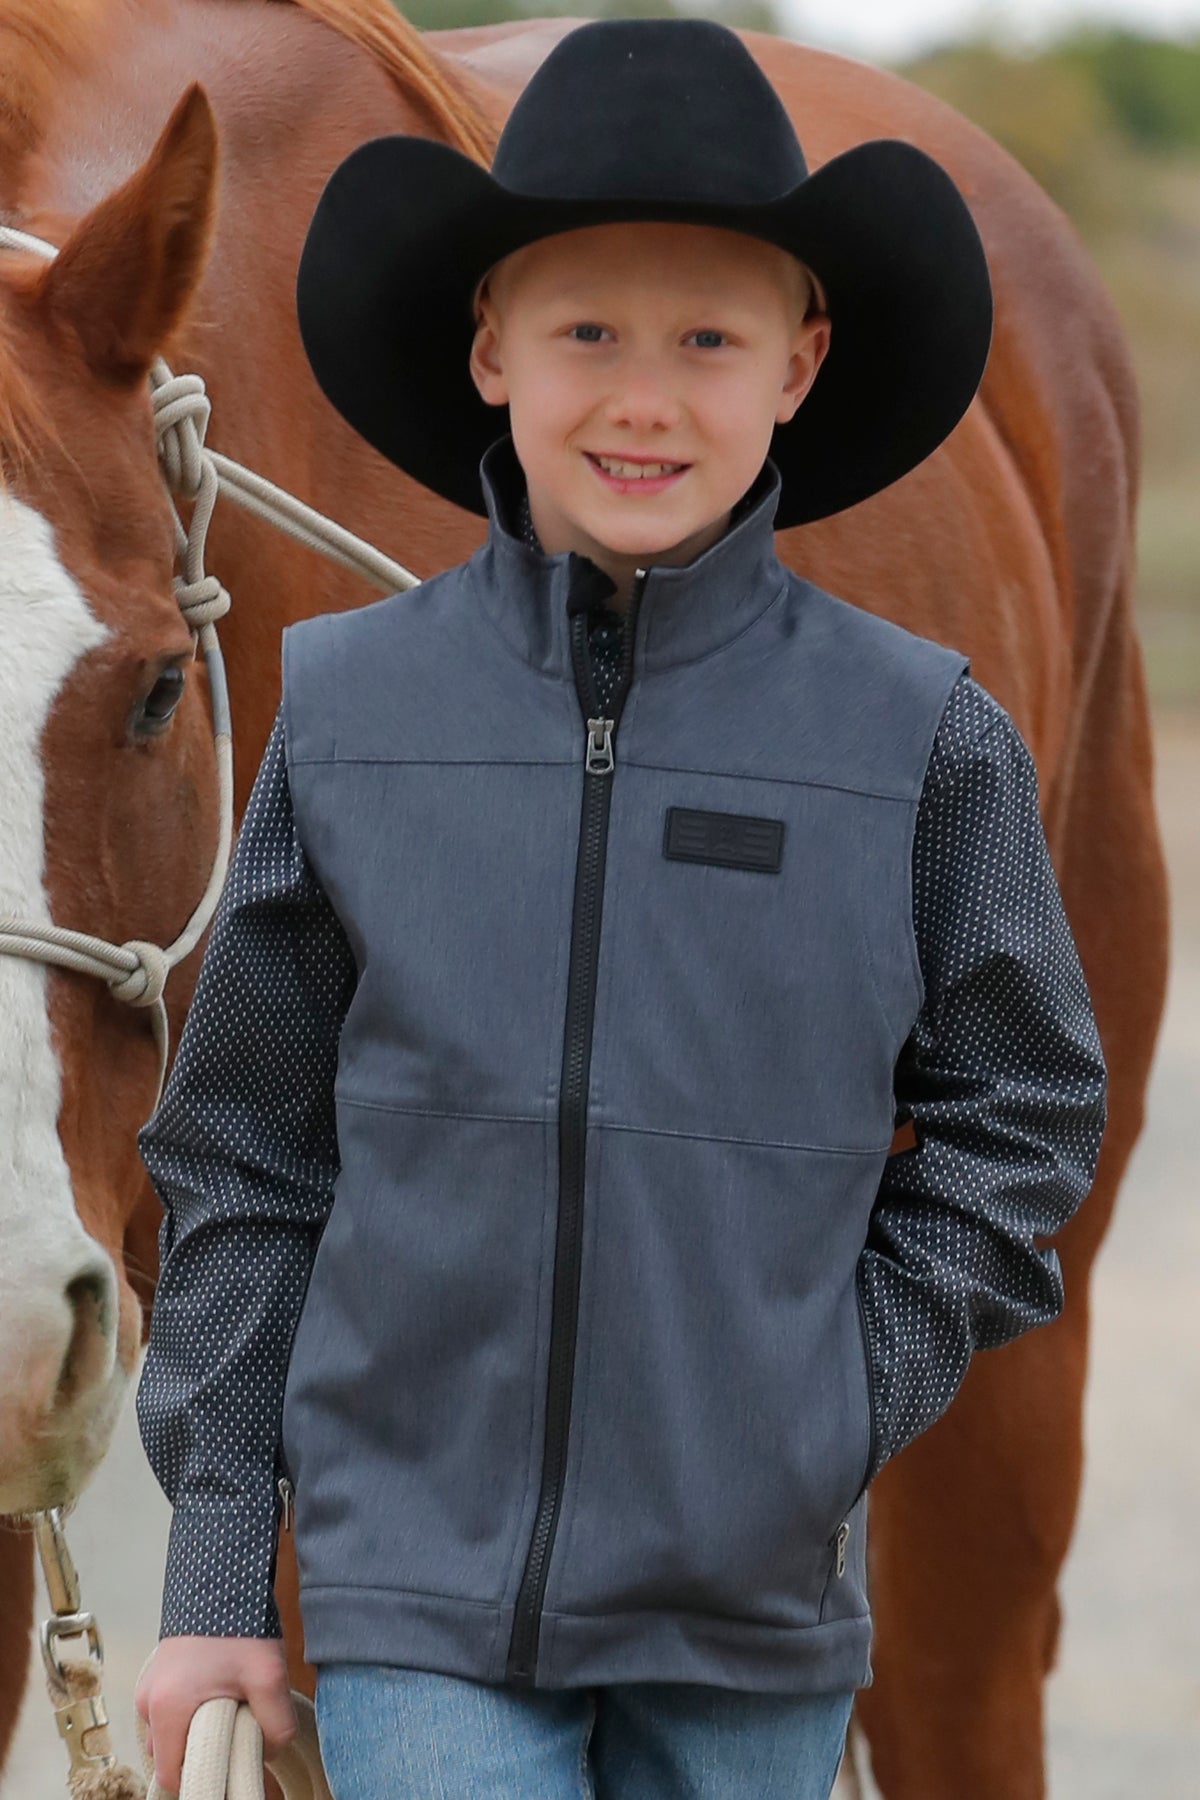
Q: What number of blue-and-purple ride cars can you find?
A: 0